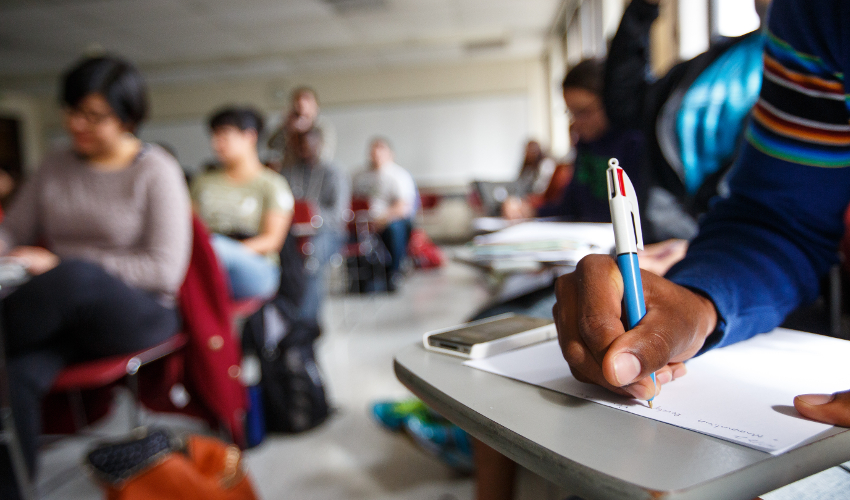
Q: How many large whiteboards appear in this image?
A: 1